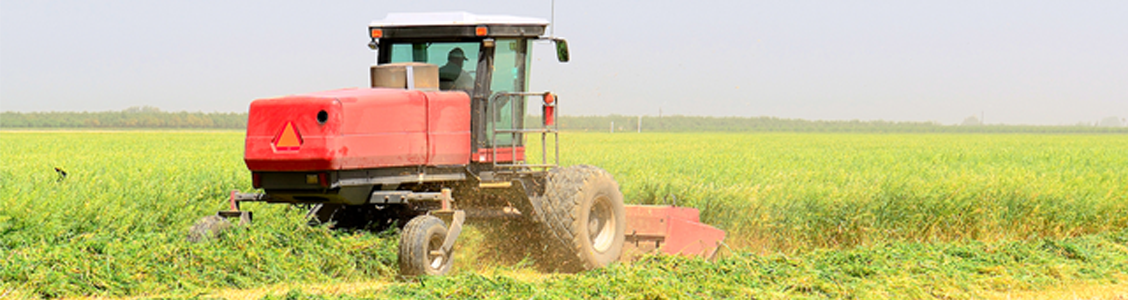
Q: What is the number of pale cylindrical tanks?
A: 1